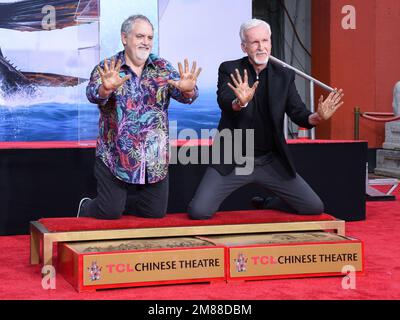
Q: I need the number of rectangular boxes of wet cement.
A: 2